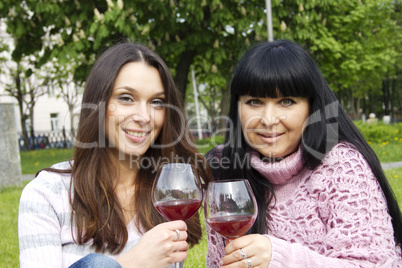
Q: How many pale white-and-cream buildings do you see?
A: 1